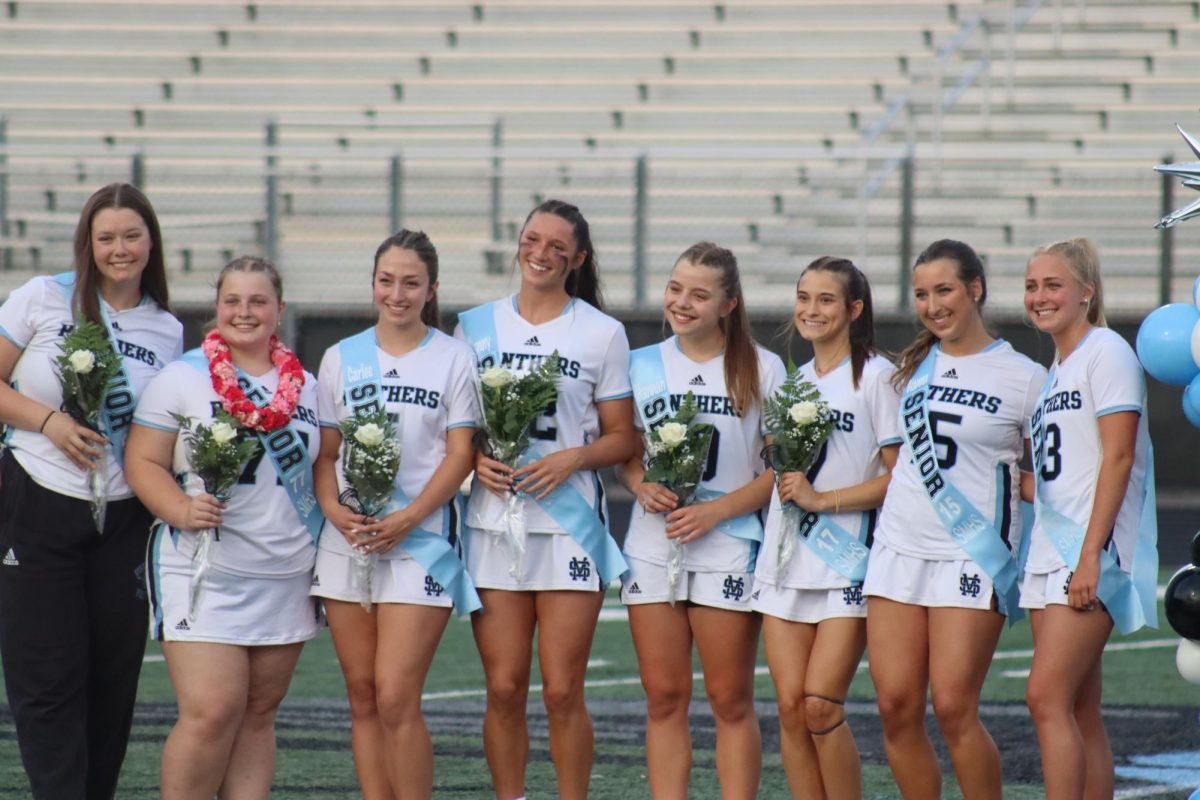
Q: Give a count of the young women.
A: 8